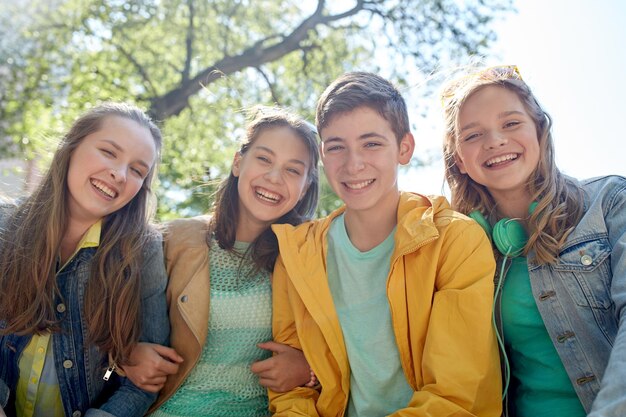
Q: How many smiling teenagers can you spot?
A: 4